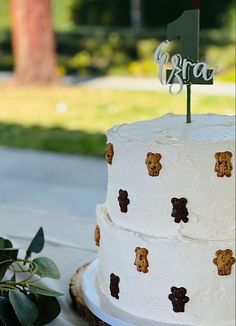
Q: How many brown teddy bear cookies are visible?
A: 6